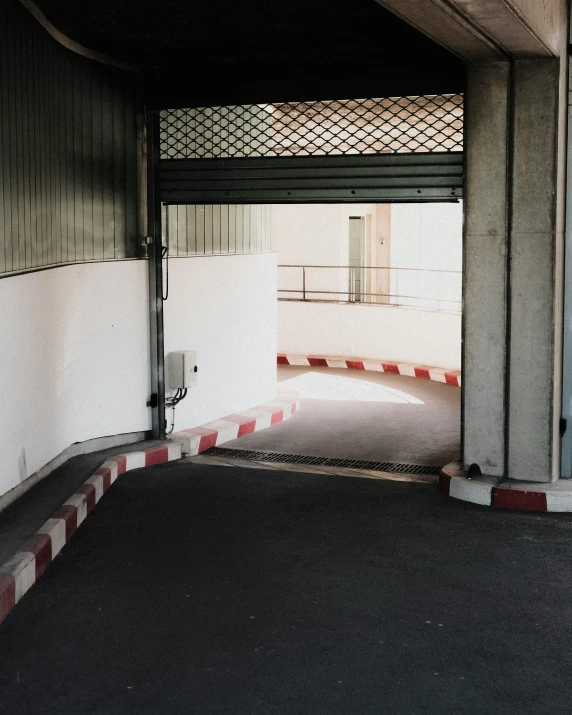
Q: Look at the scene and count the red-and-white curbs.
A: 3